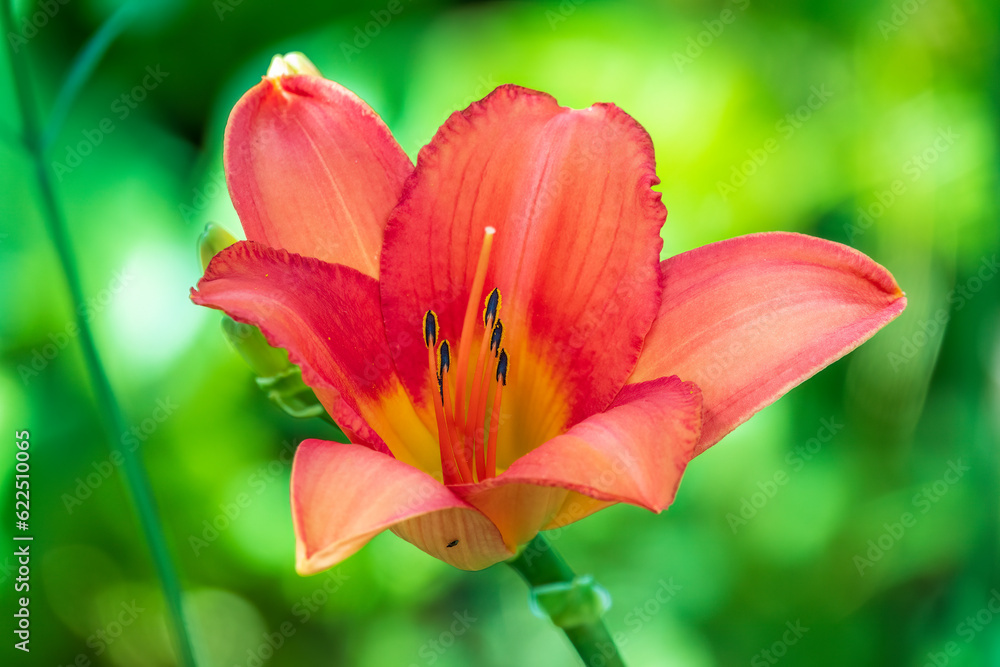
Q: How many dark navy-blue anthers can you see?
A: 5